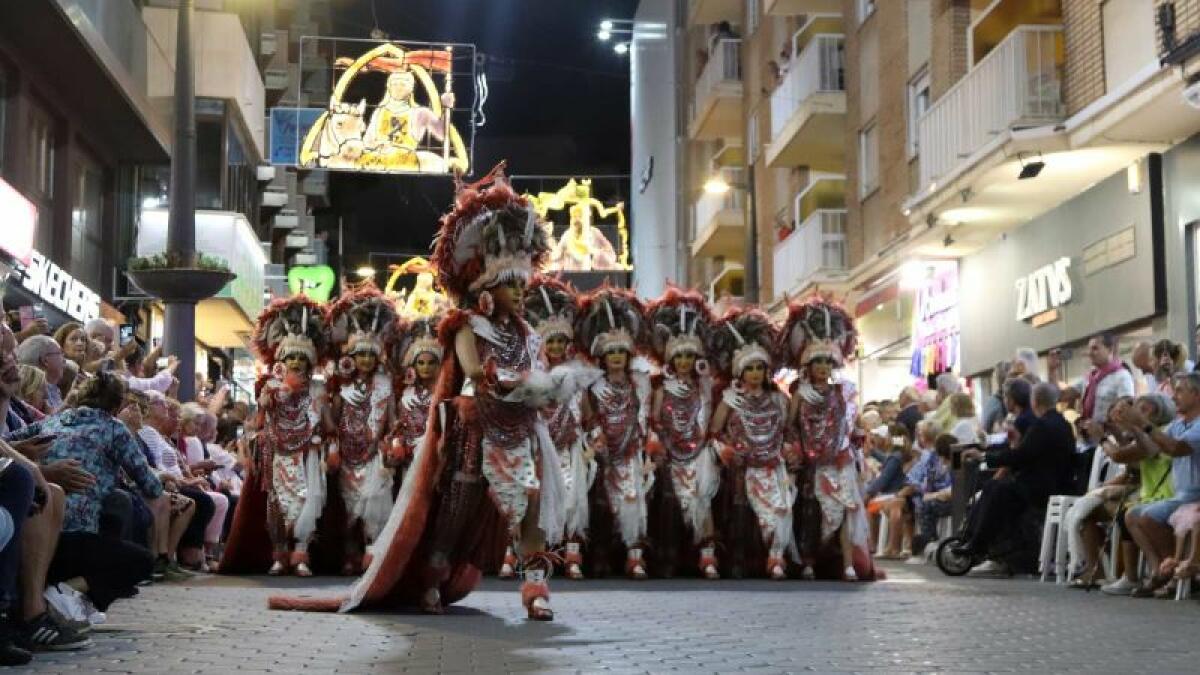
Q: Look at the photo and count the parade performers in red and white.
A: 9